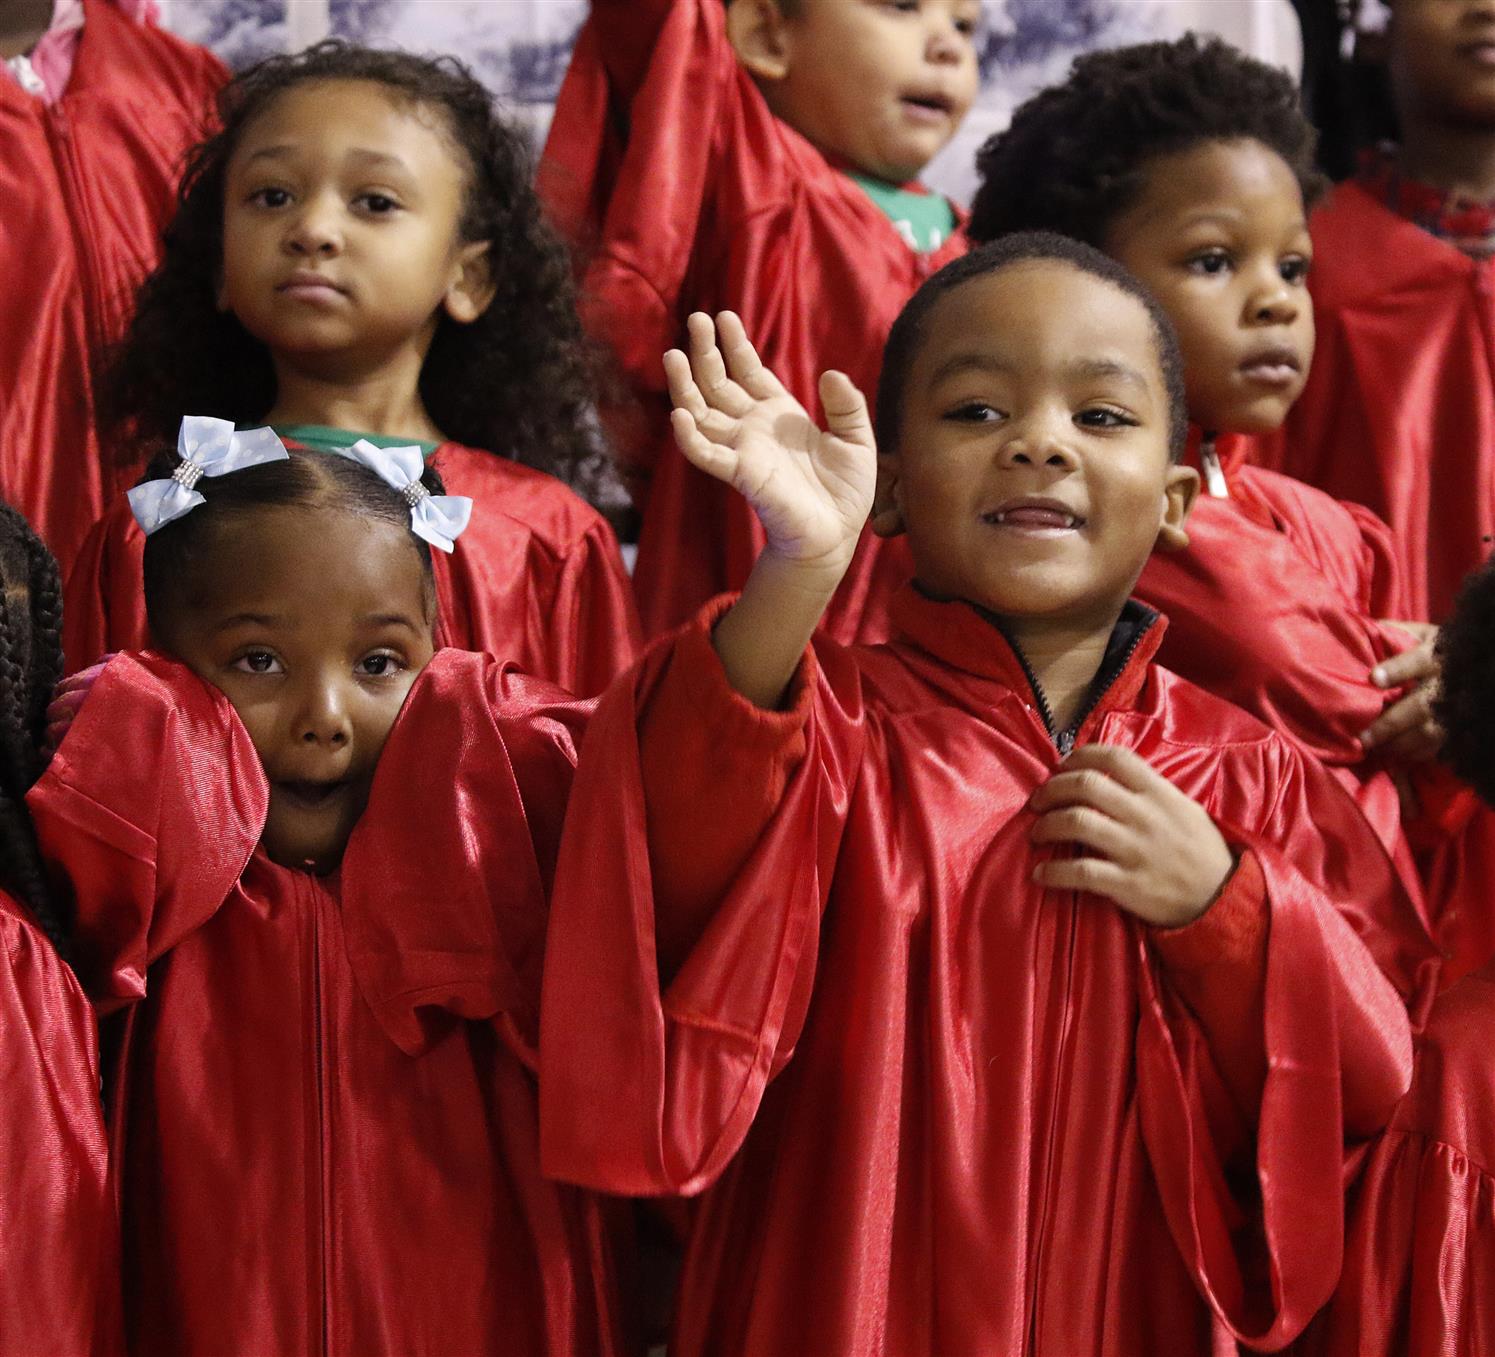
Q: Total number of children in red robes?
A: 9